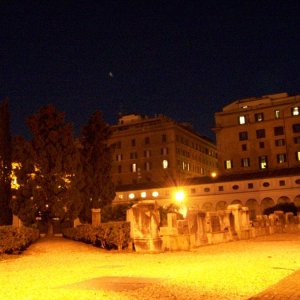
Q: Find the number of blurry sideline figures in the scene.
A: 0